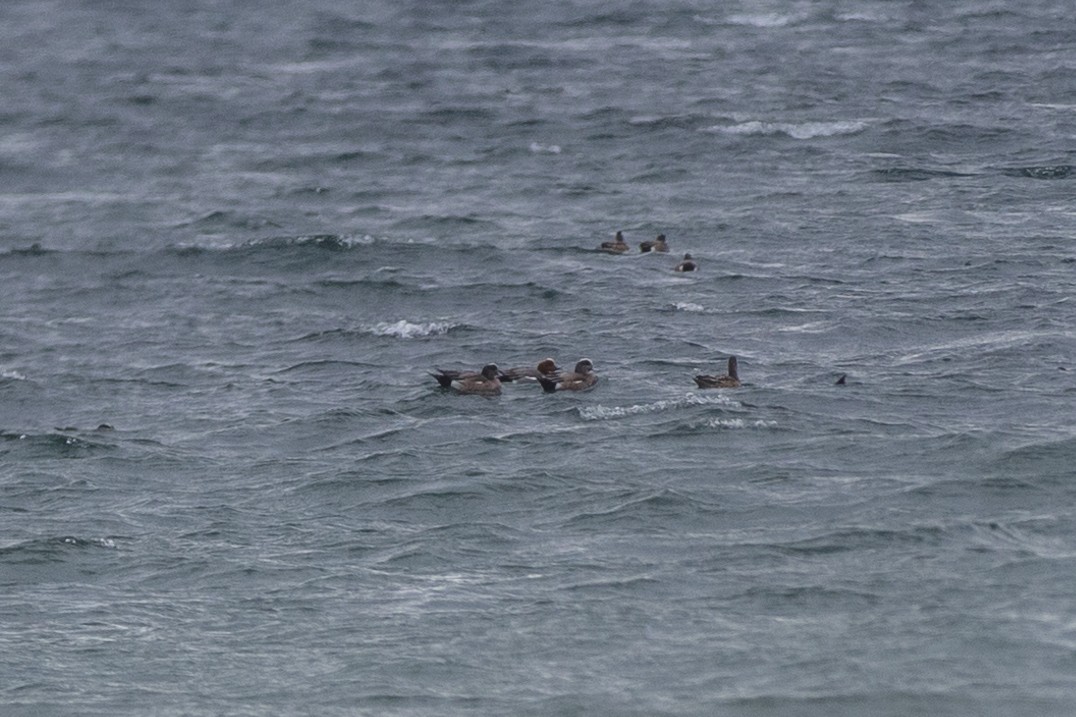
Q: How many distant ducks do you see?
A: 3